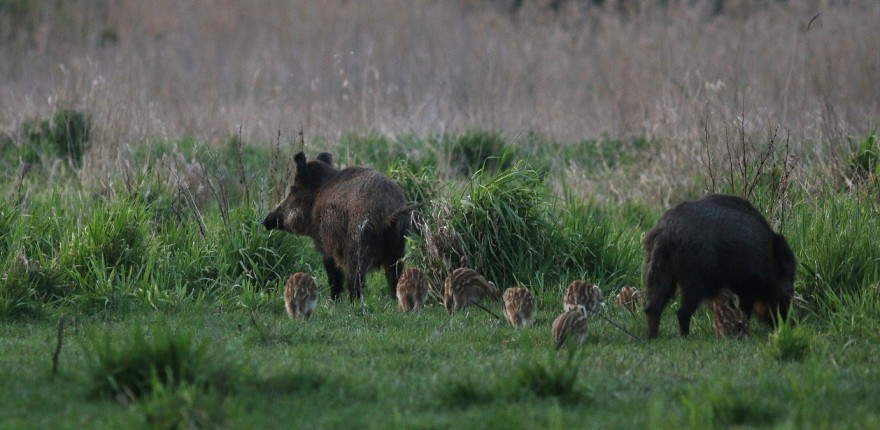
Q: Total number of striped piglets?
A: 8